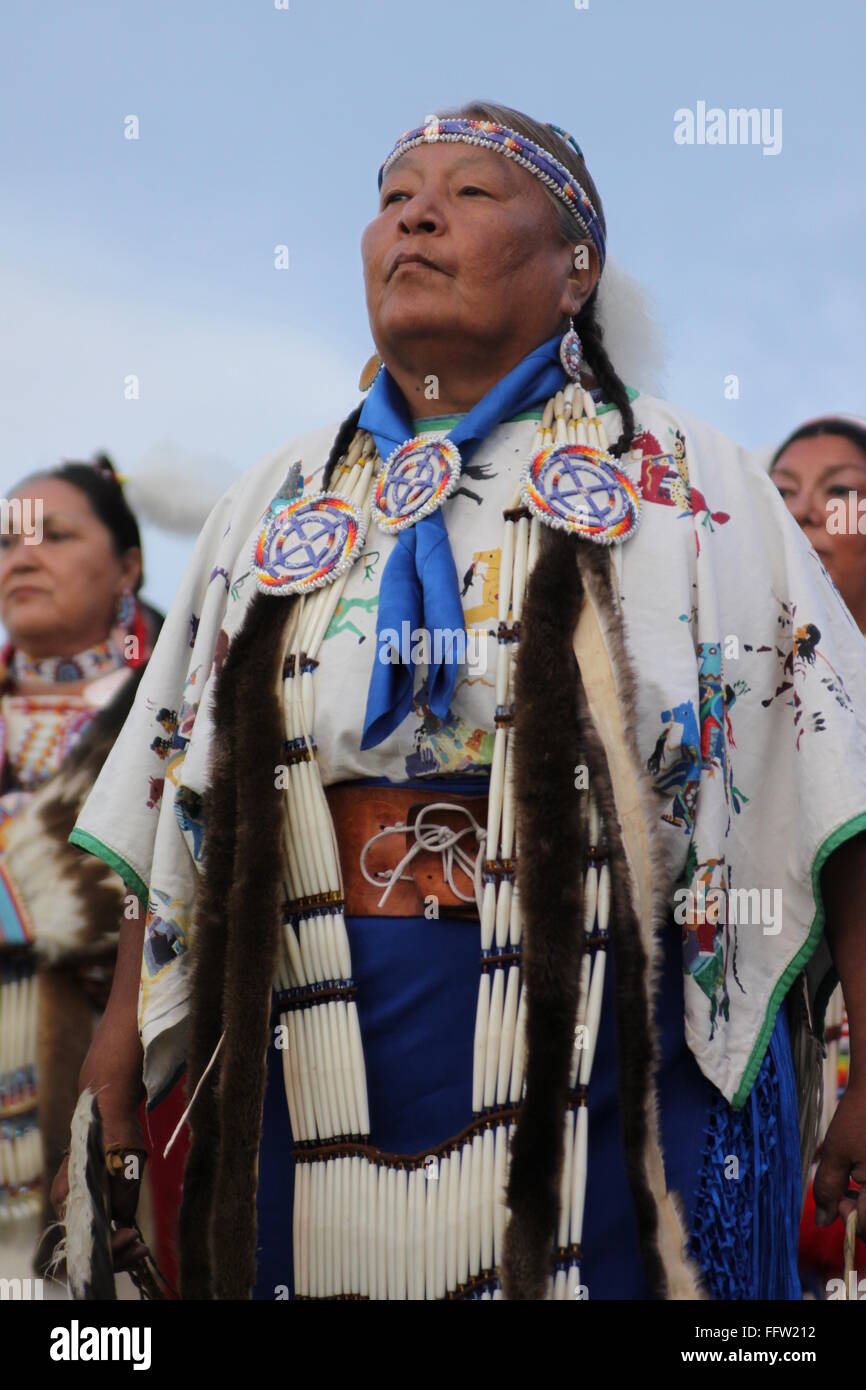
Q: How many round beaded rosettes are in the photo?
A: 3